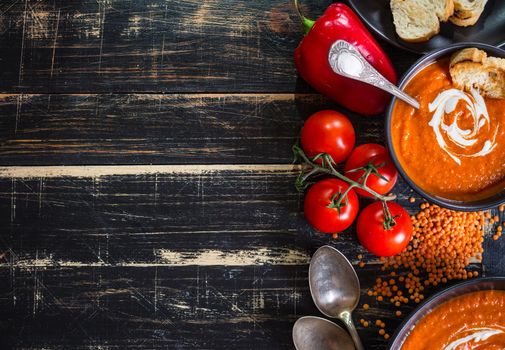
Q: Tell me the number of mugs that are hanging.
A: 0